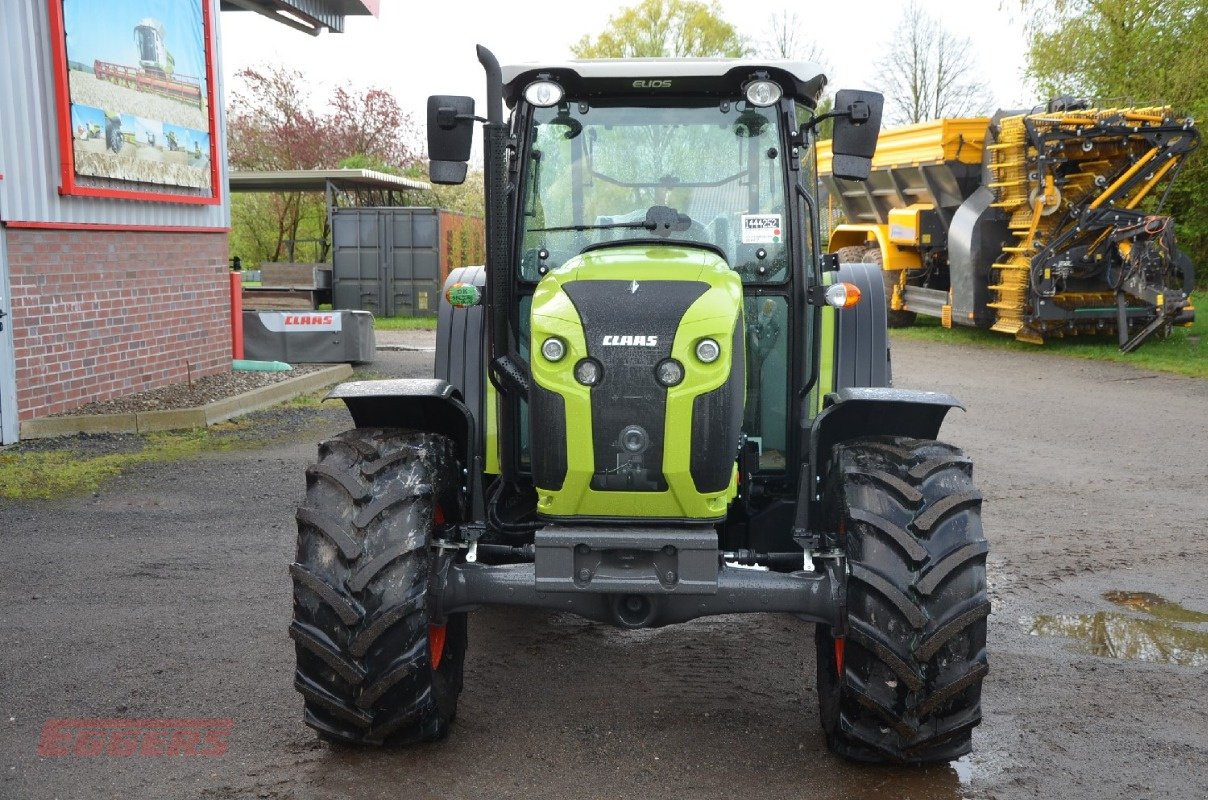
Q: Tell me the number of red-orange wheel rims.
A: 2